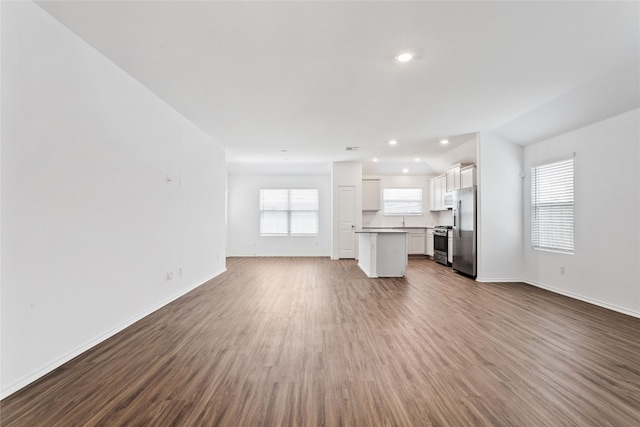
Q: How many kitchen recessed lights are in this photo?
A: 5